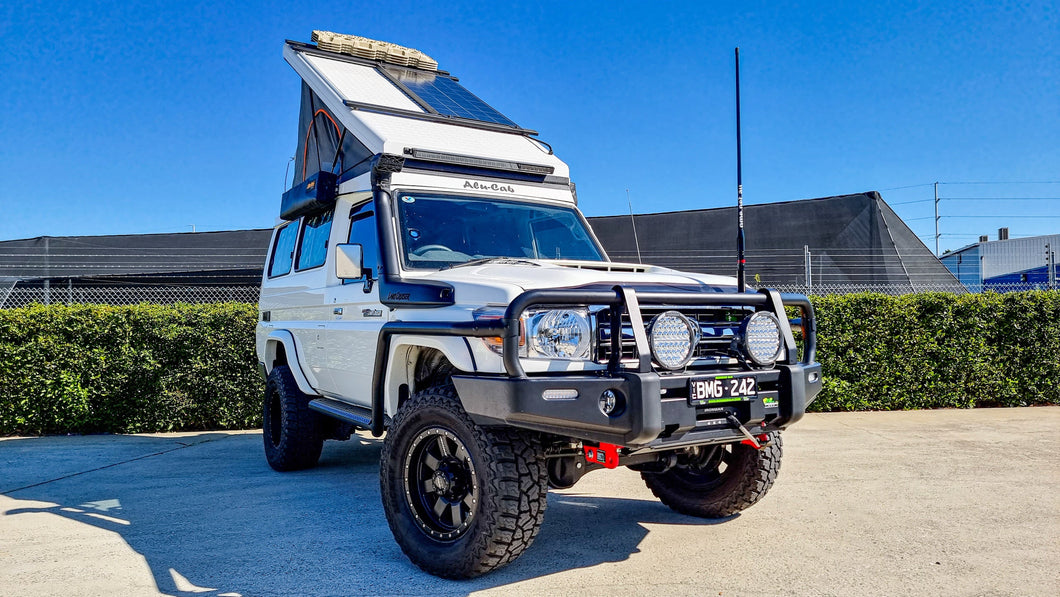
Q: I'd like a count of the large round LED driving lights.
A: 2